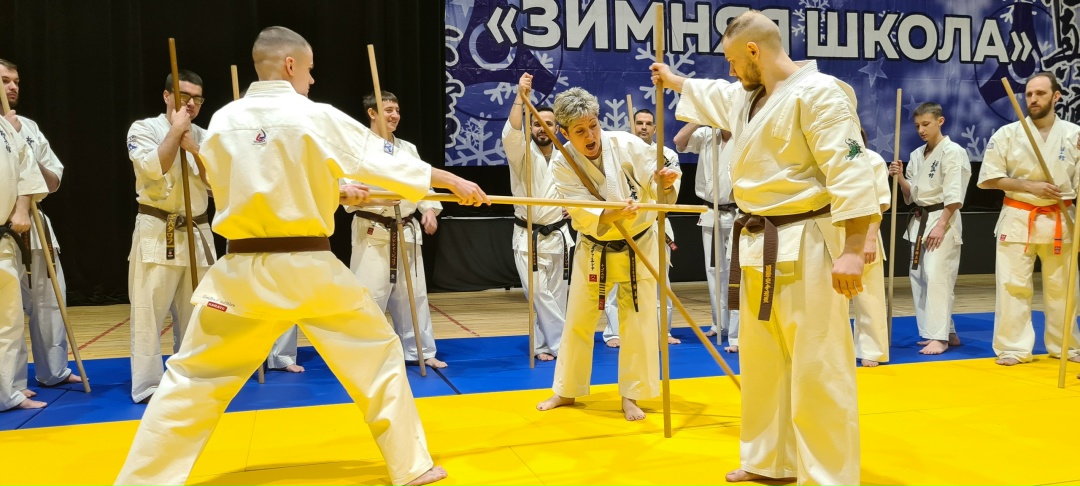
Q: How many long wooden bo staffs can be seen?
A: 13